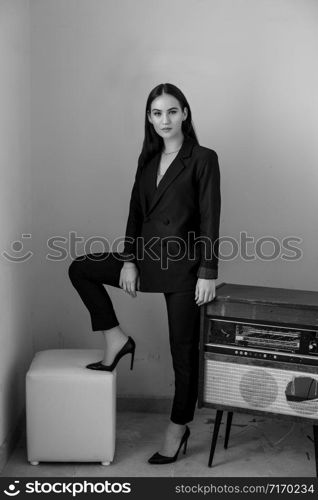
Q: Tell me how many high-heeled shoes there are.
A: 2